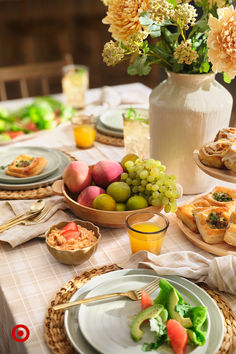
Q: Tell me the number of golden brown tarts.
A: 5